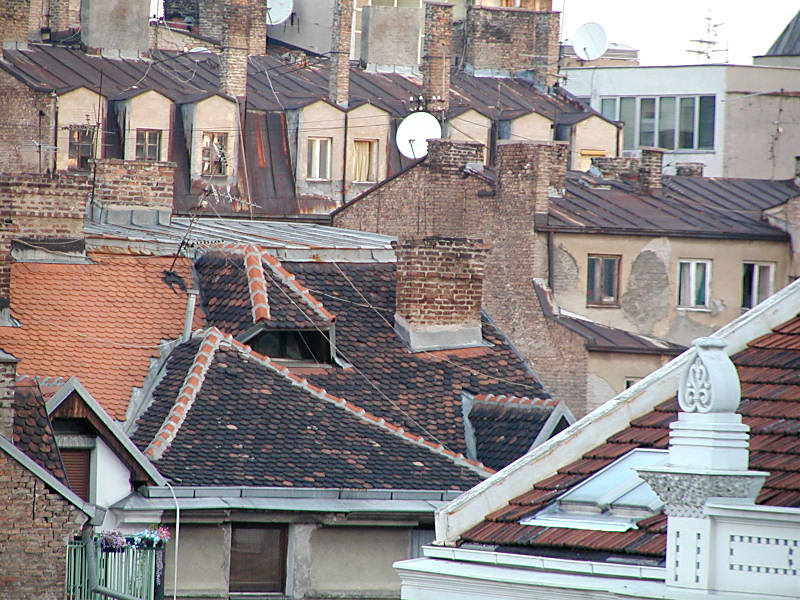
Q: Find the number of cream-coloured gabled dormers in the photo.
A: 8